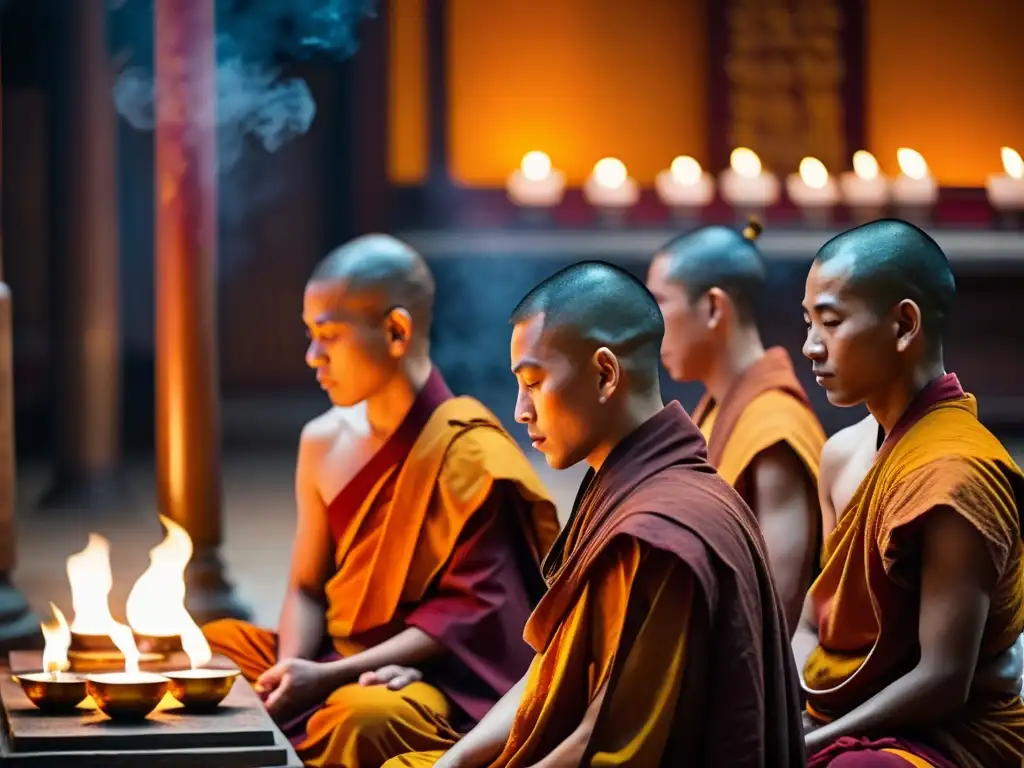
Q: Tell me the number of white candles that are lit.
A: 8